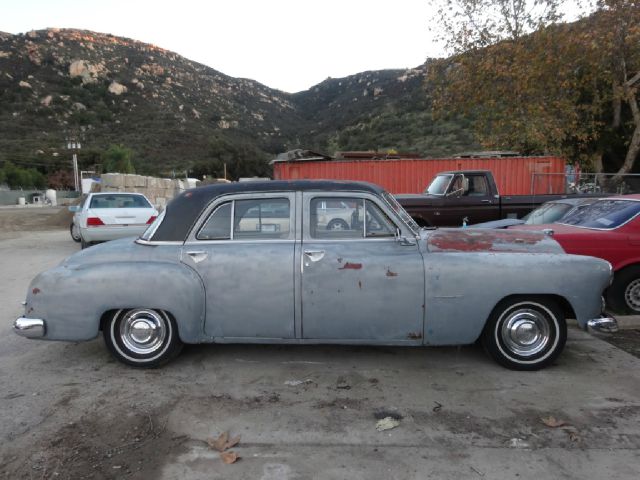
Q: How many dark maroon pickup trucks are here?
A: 1